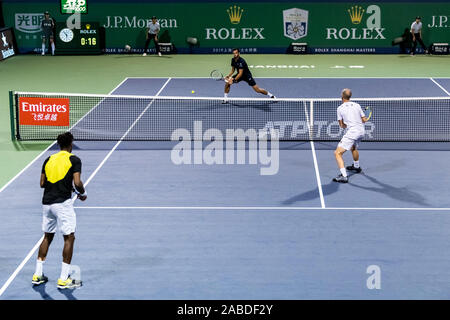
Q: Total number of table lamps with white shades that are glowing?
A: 0